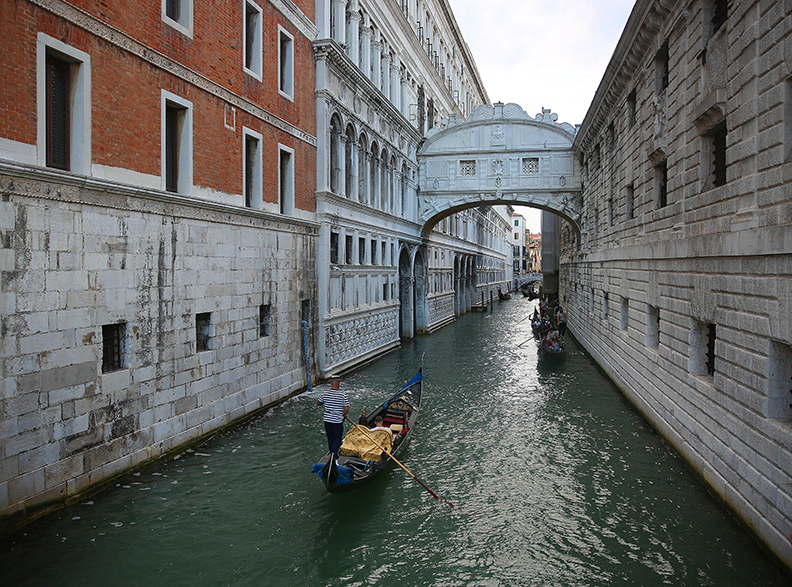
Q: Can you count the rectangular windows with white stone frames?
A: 7